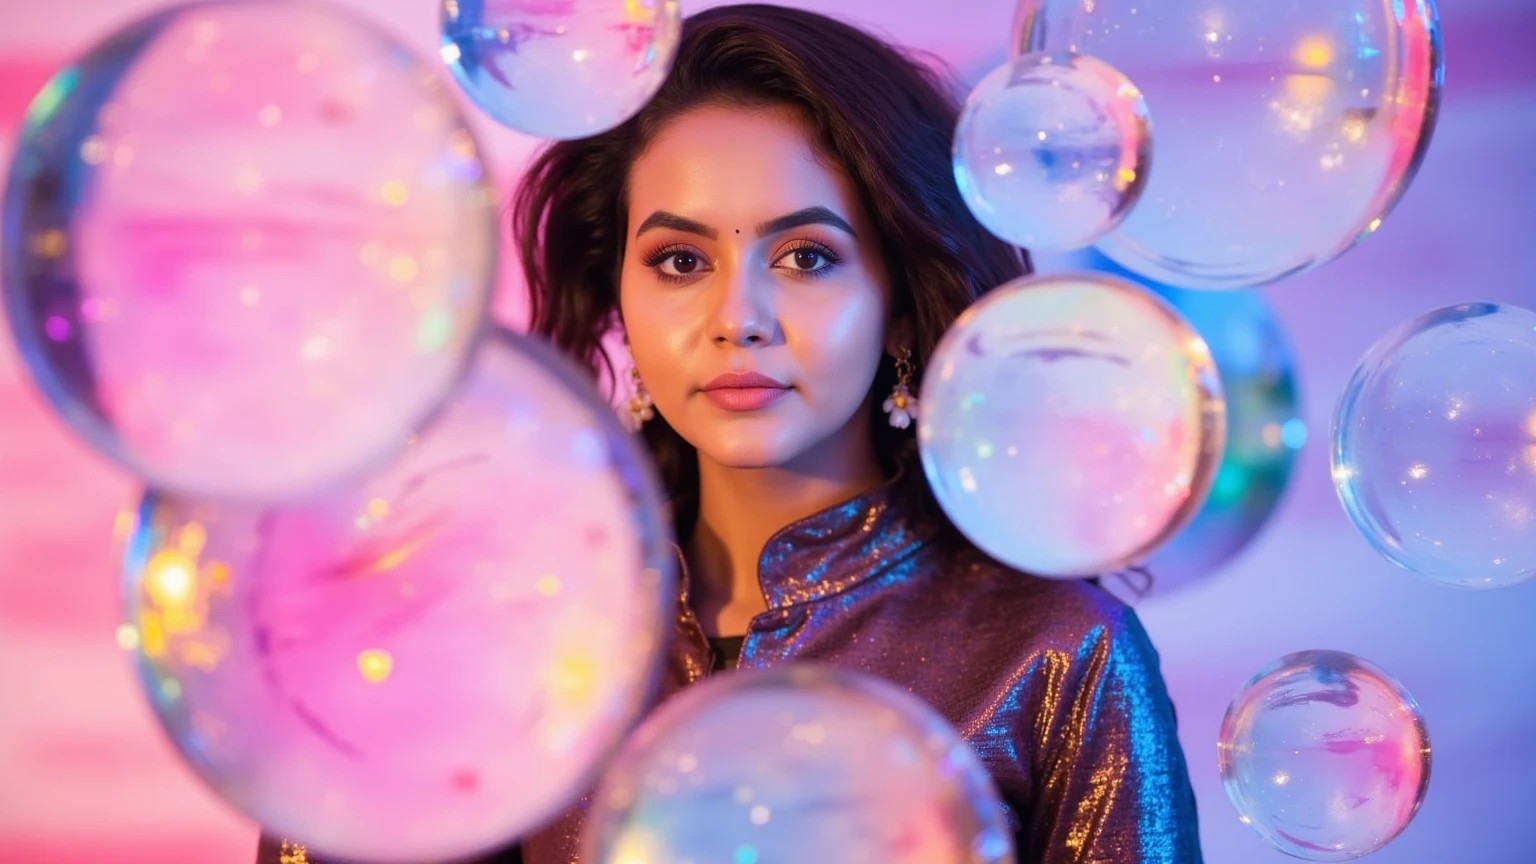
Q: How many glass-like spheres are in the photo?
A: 10